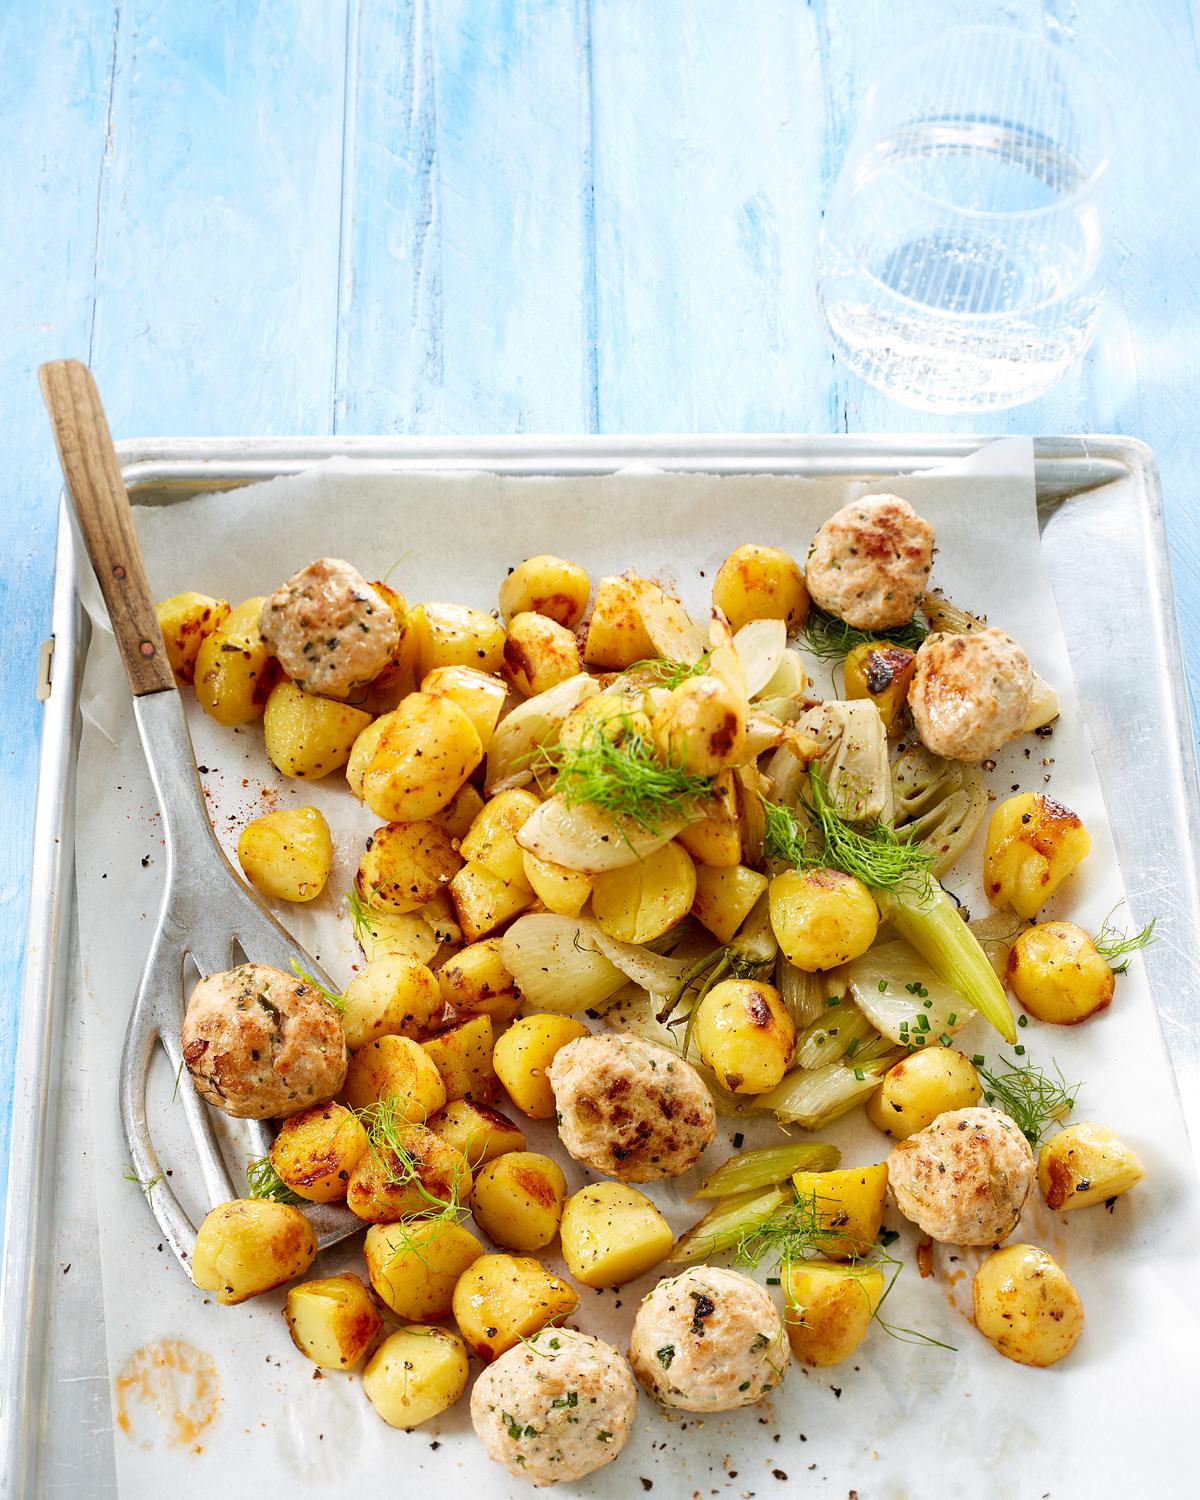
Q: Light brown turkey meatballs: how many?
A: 8